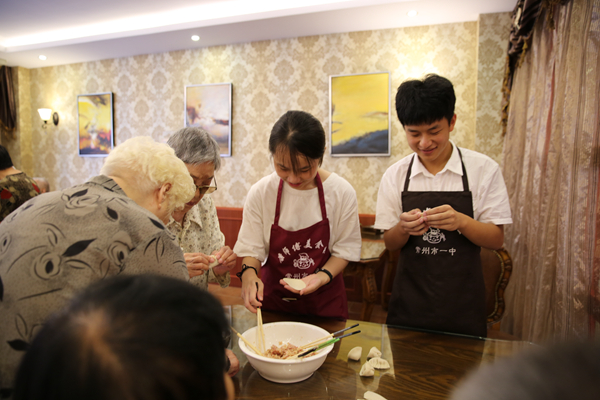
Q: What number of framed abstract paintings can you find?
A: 3